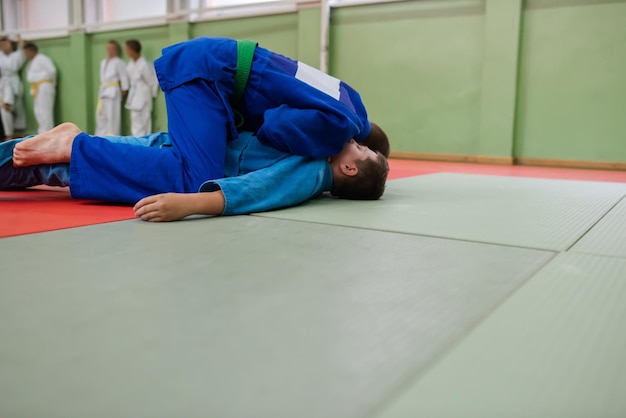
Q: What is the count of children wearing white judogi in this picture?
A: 4